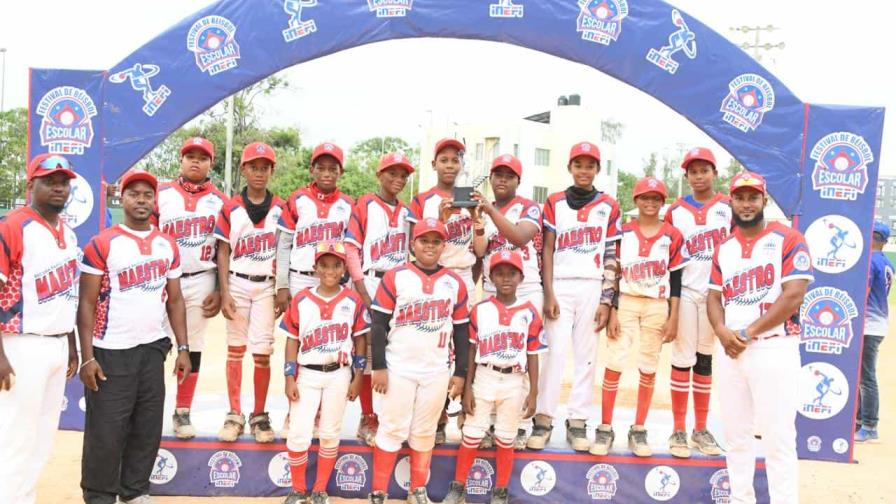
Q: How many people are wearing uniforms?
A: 15